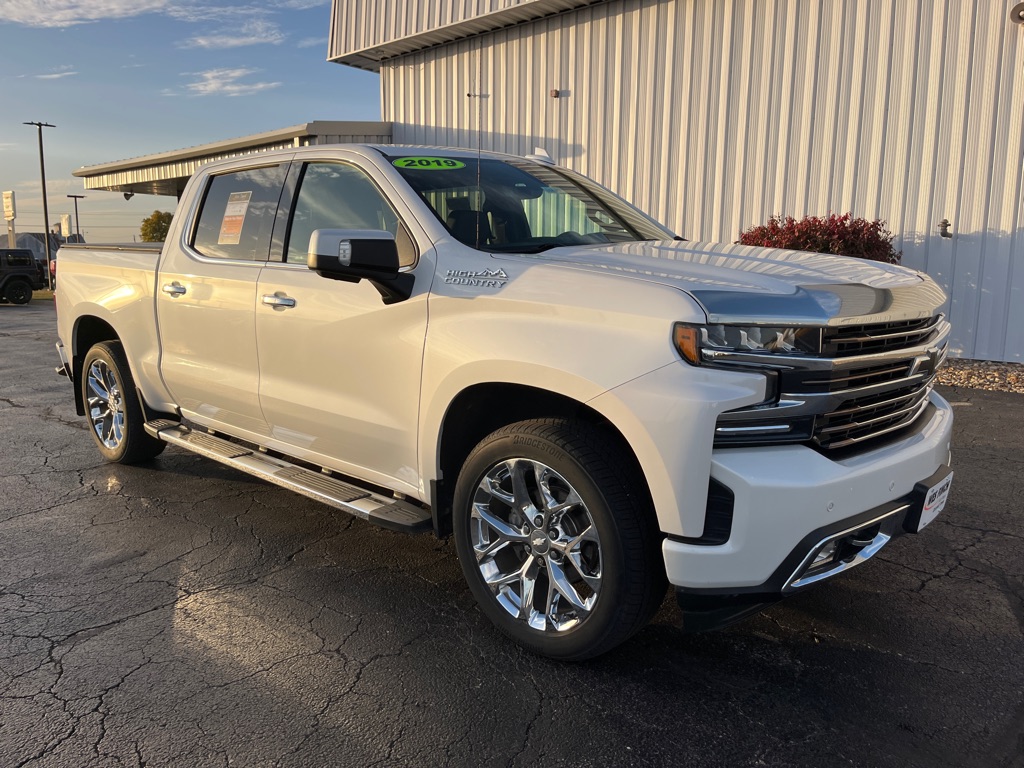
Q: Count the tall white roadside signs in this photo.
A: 2